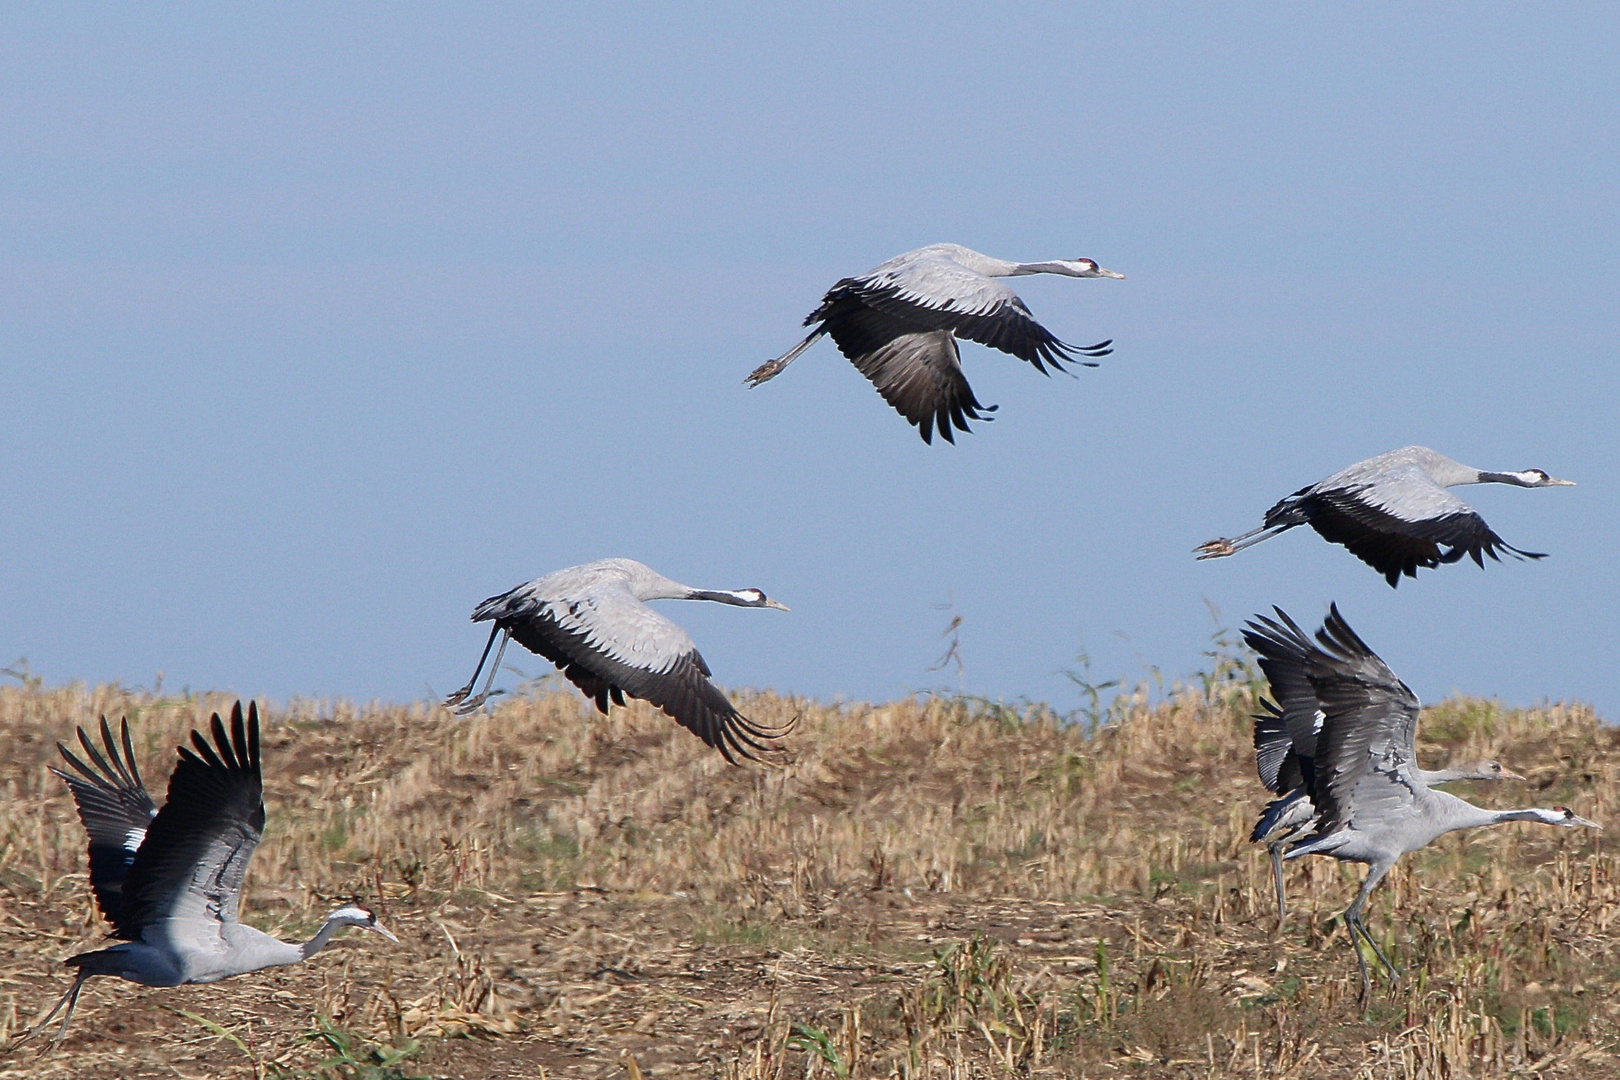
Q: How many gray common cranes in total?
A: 6